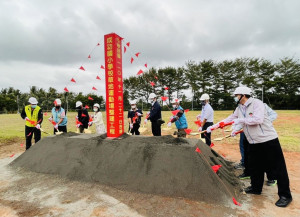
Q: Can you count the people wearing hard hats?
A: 9